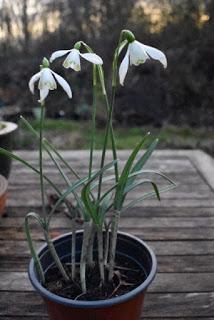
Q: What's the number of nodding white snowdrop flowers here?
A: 3